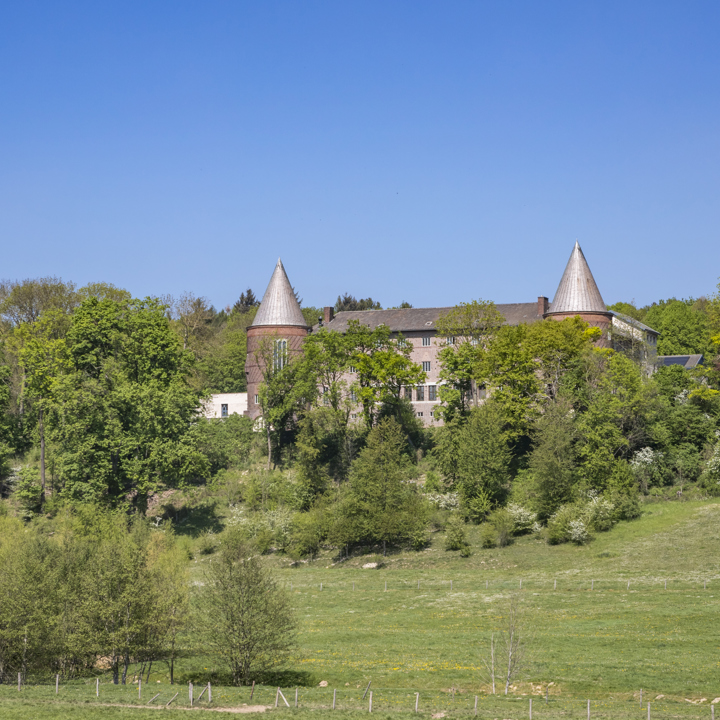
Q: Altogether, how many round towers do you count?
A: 2